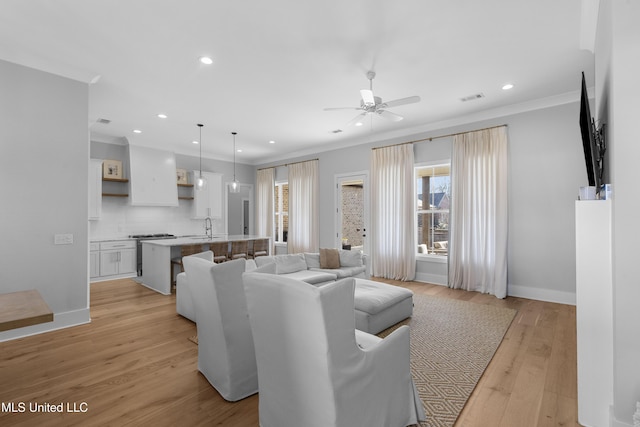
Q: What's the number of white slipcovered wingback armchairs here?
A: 2